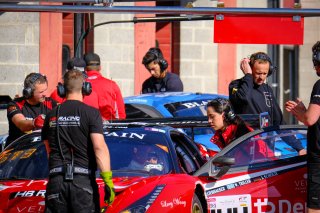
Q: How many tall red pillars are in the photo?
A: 3